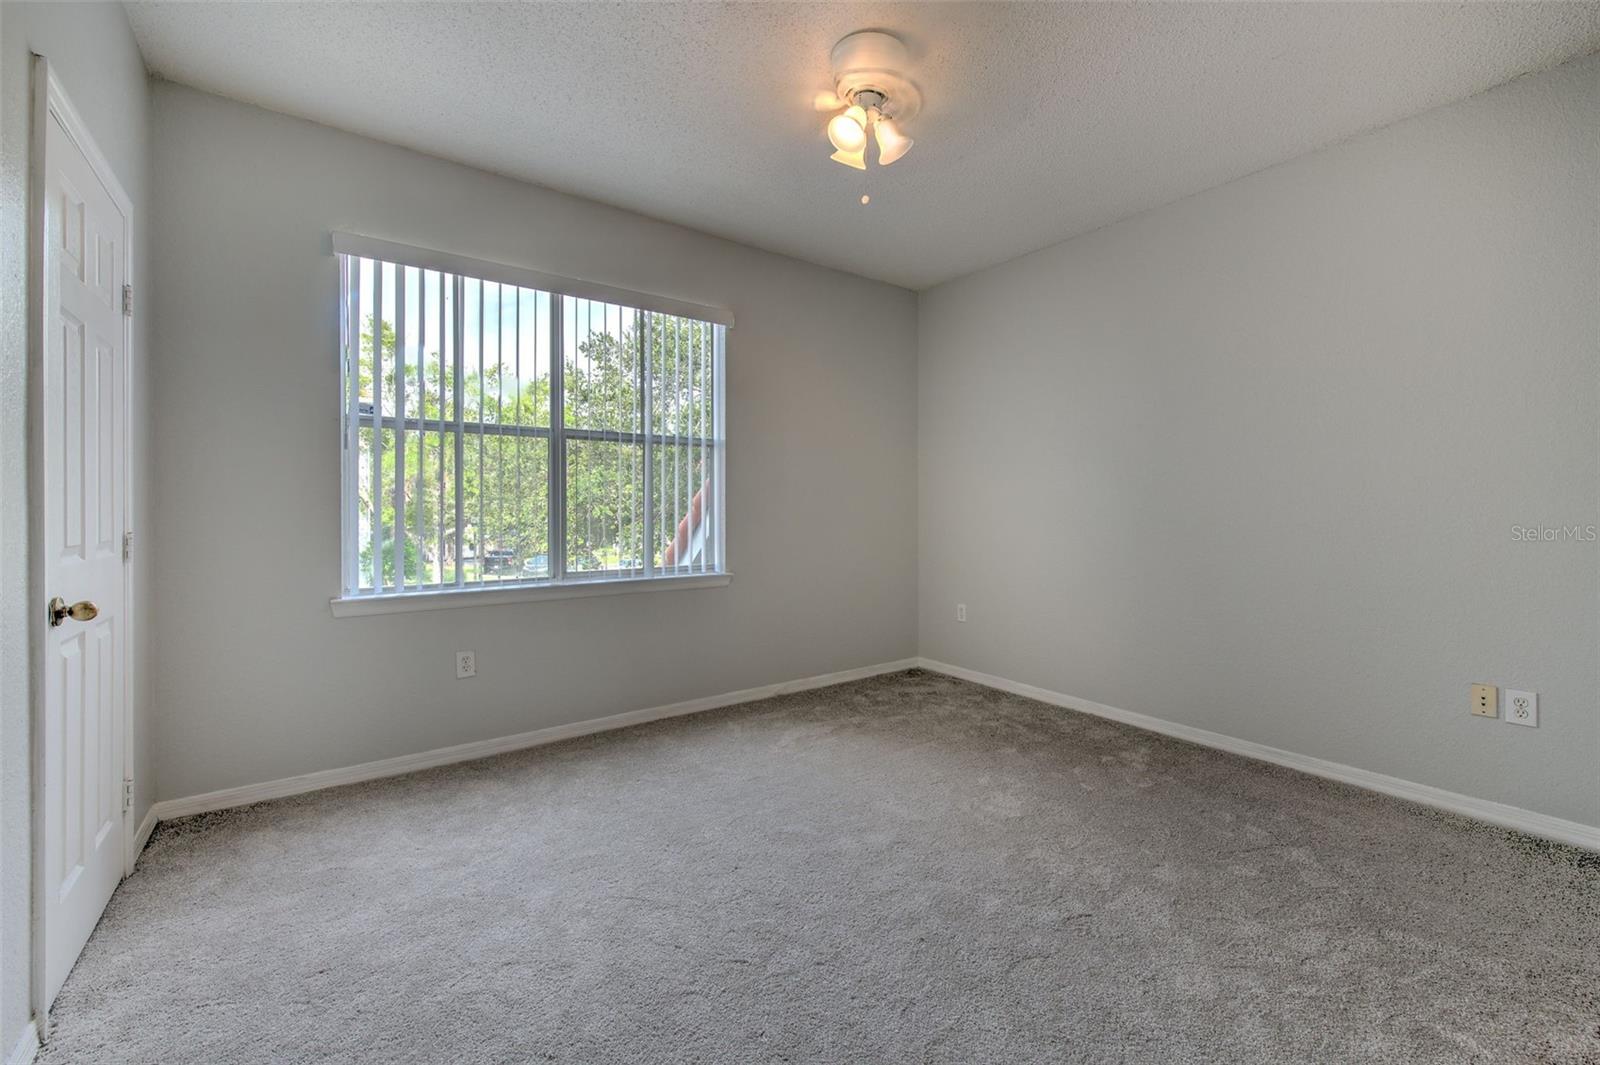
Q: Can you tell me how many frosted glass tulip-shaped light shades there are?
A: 3